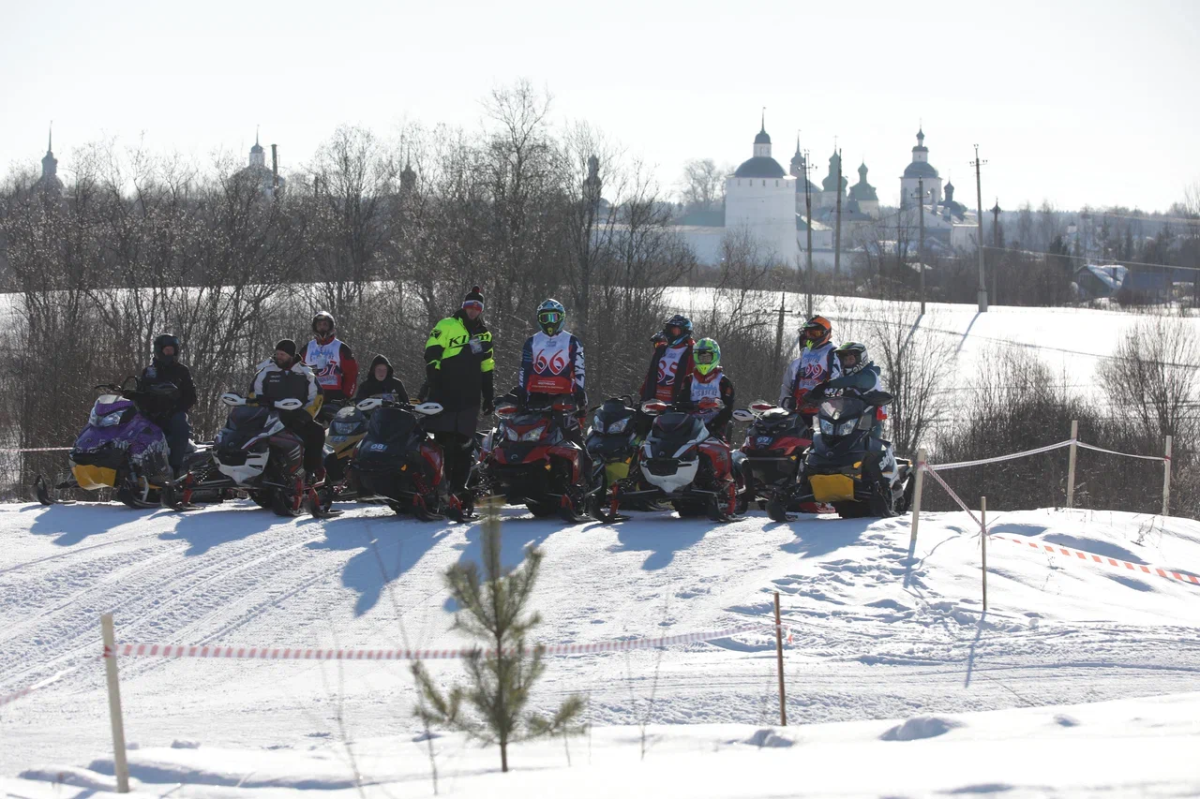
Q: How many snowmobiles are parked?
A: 9